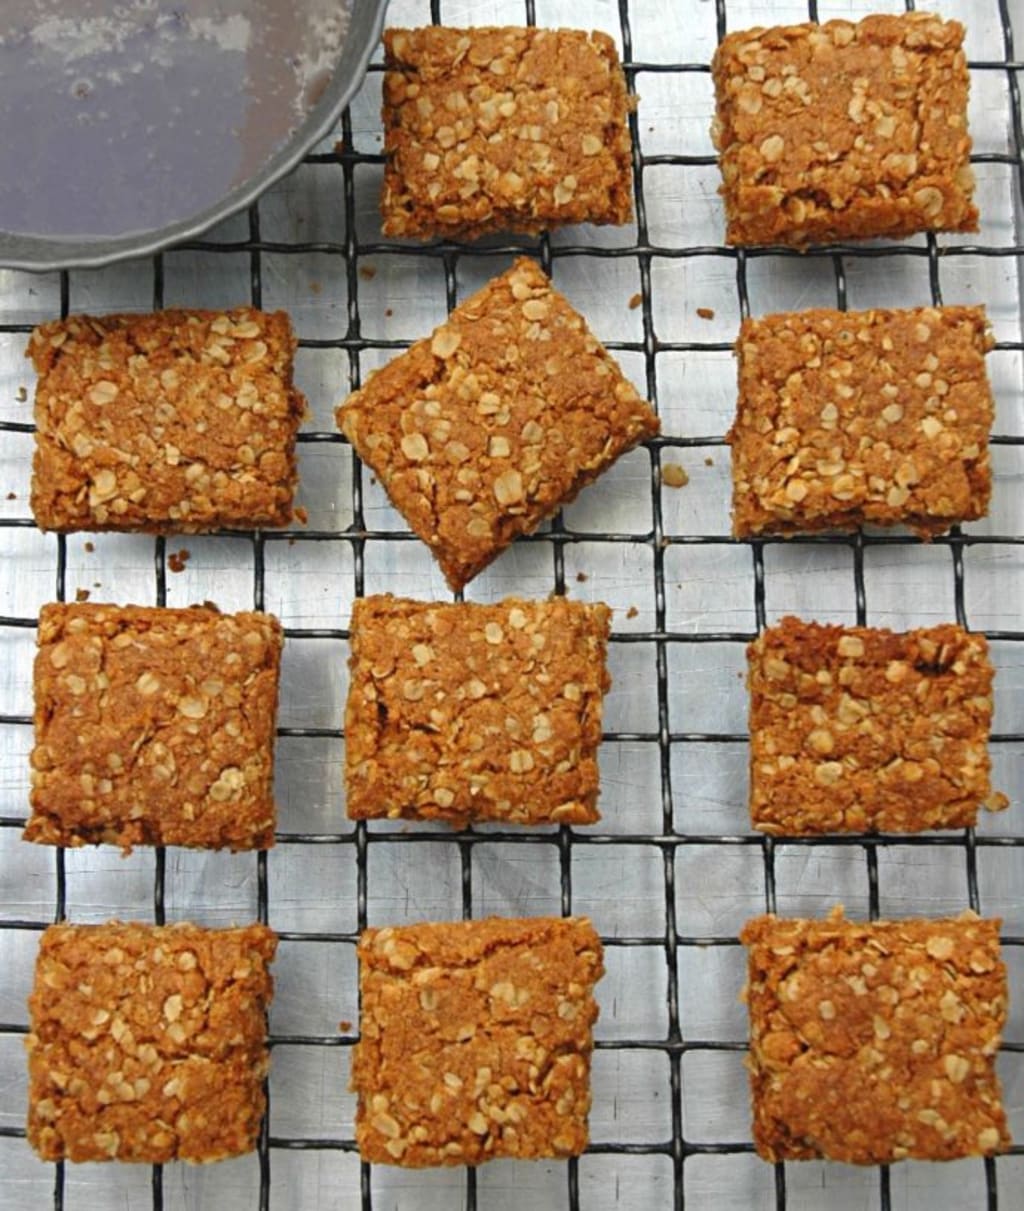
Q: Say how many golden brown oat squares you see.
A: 11